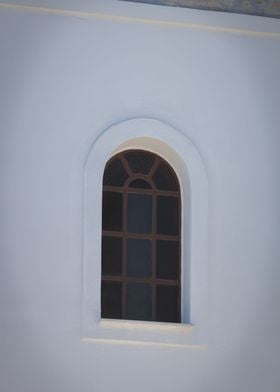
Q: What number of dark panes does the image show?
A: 13